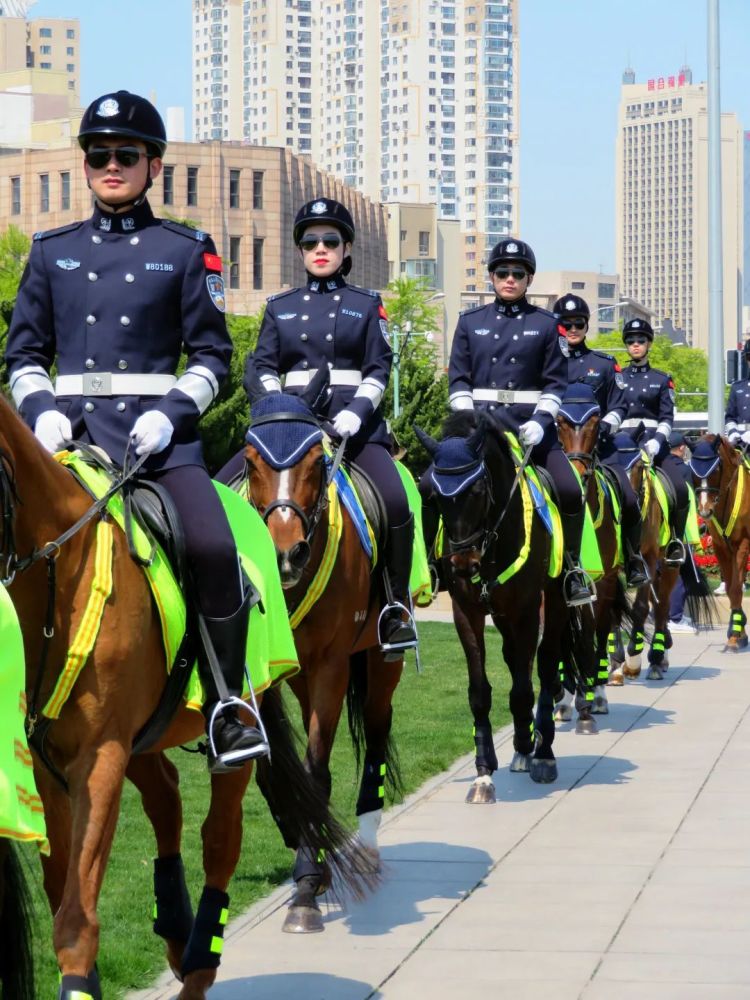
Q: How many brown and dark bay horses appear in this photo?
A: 6